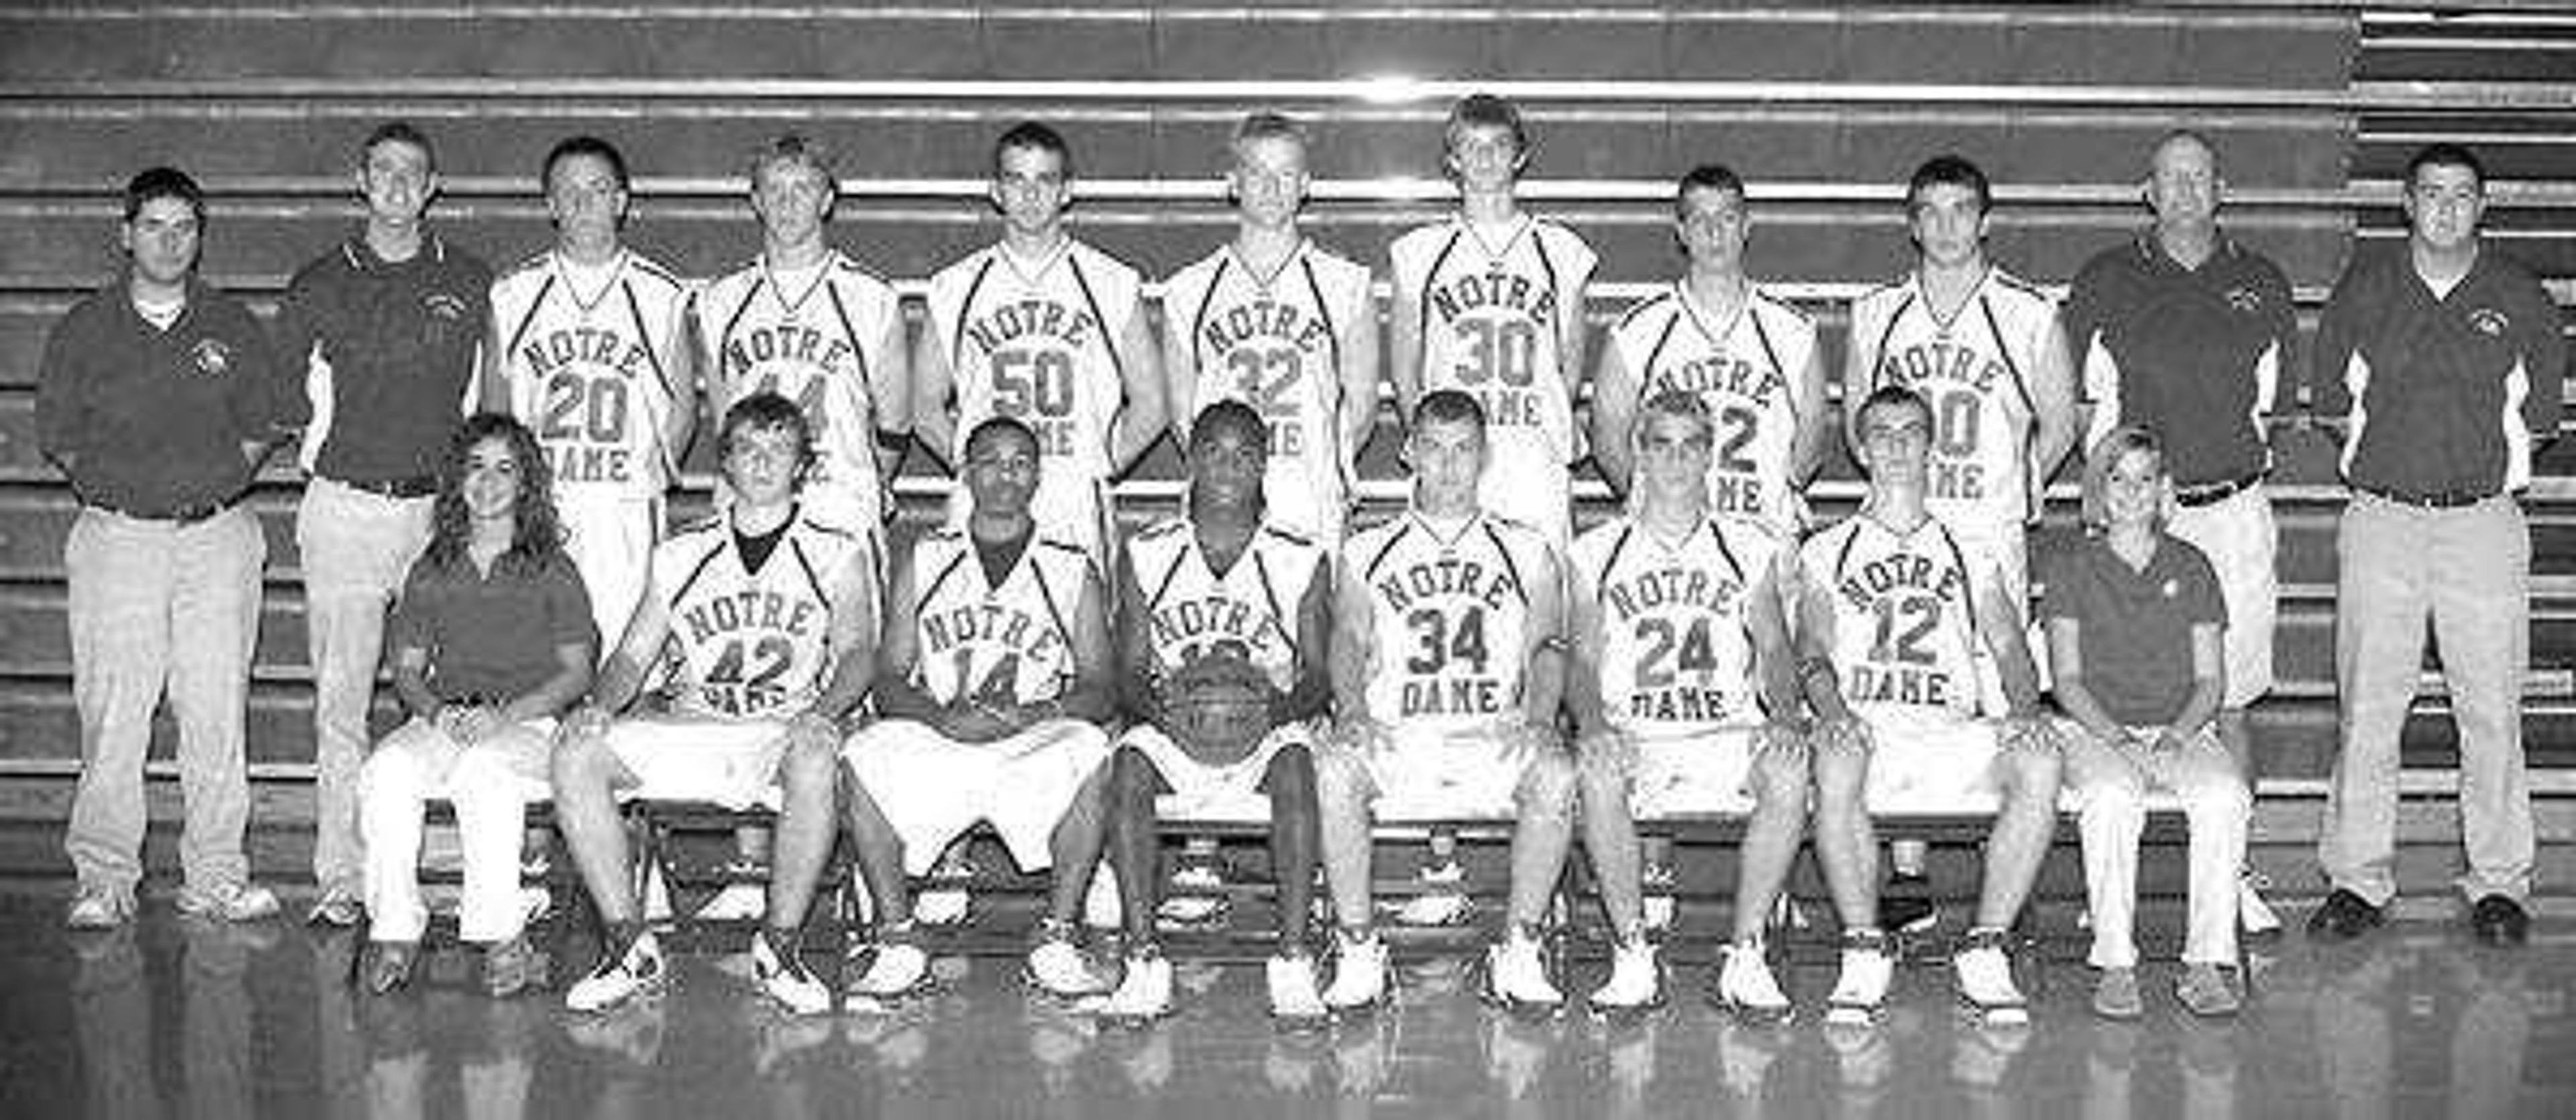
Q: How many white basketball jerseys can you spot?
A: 13